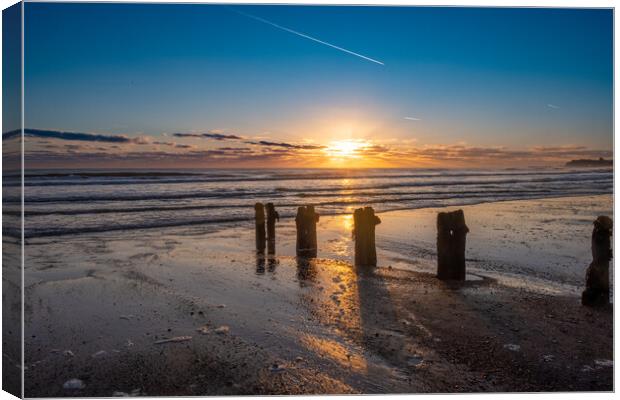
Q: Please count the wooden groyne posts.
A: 6